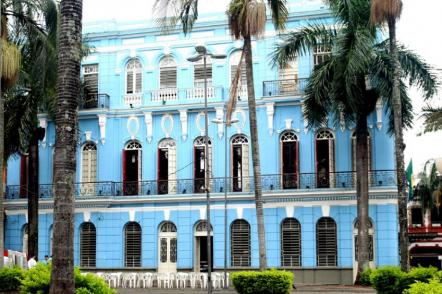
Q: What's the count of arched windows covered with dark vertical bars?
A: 5